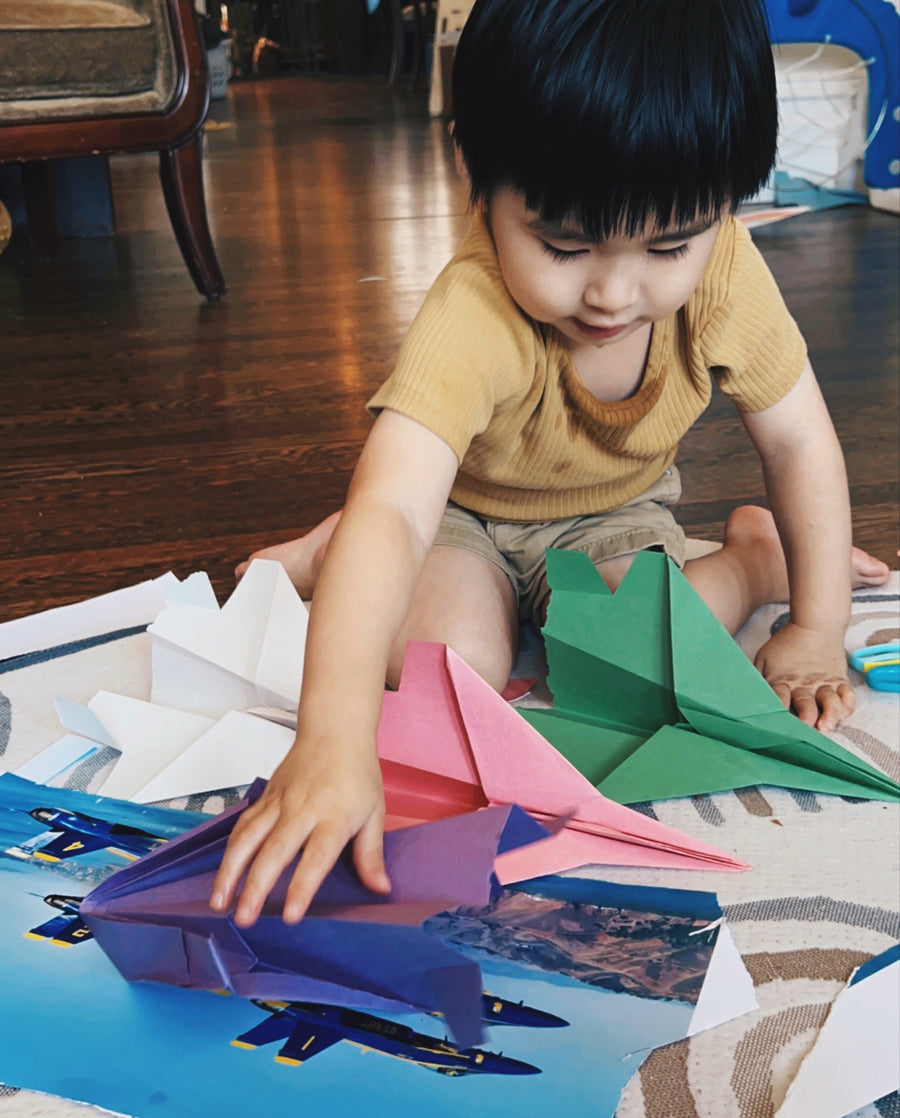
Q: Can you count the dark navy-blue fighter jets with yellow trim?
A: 4